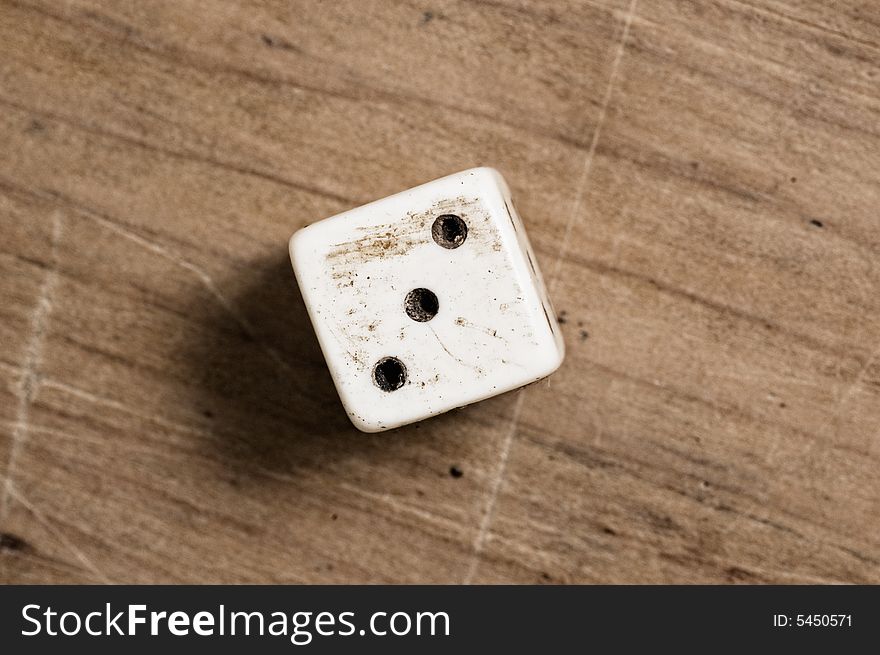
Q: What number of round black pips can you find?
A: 3